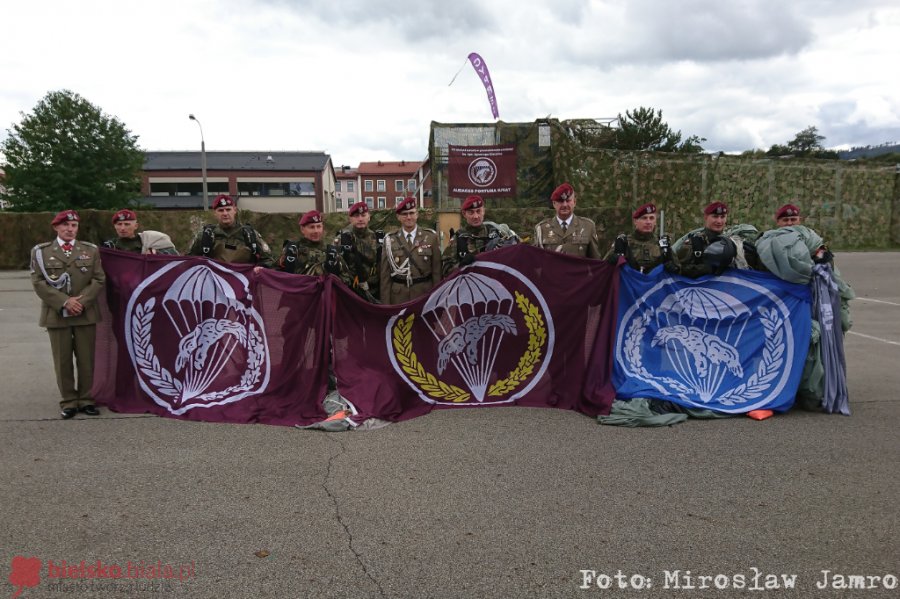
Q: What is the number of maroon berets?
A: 11